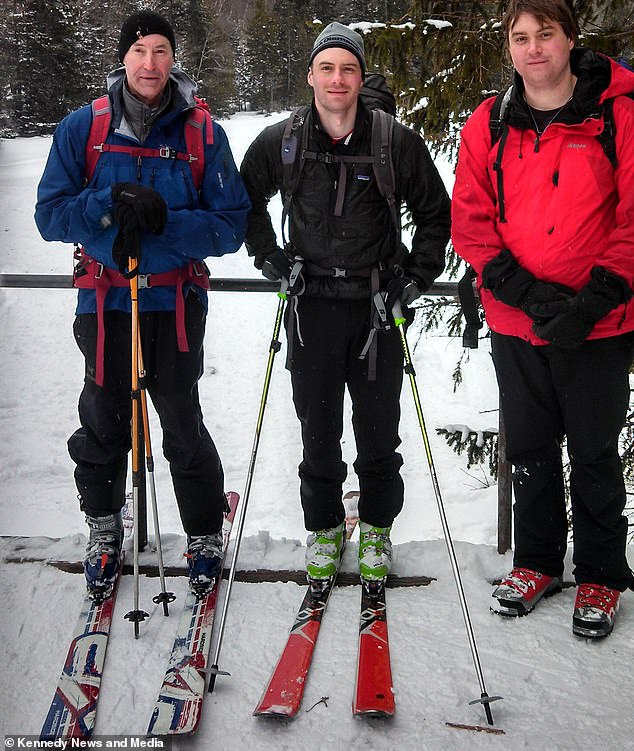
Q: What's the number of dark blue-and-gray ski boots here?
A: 2